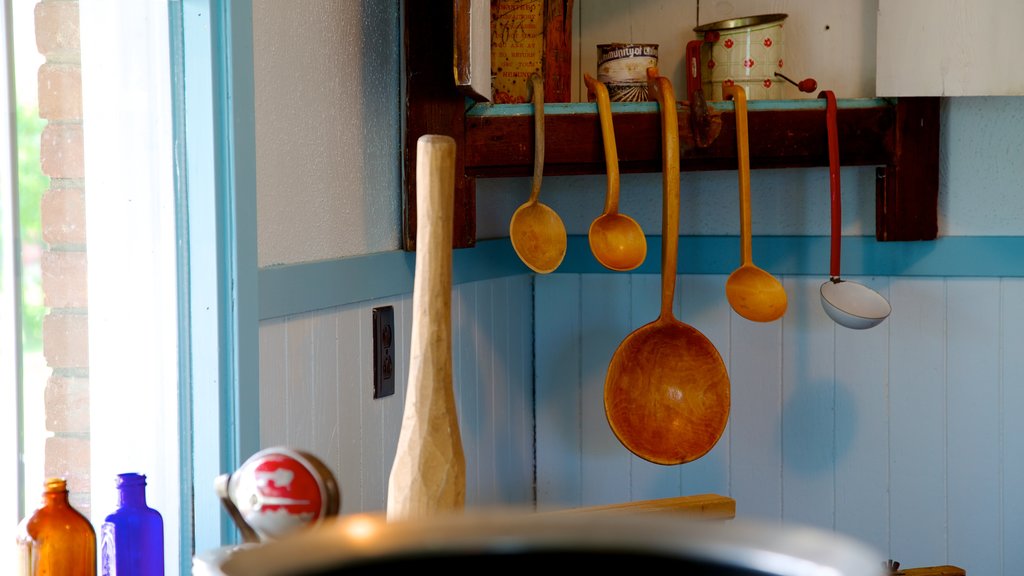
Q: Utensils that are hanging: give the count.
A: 5